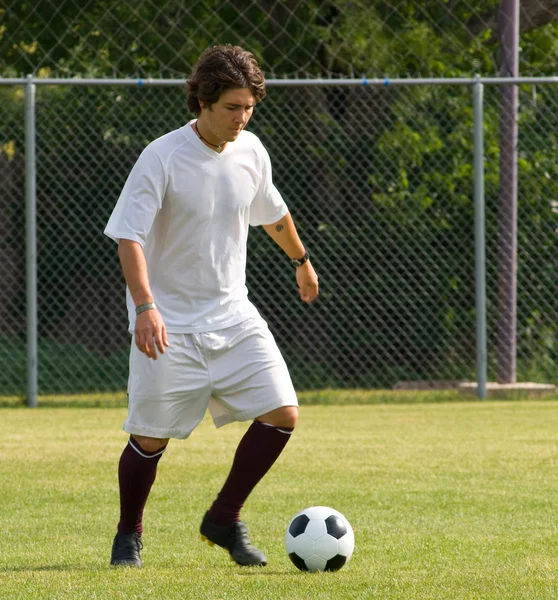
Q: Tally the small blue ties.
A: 3